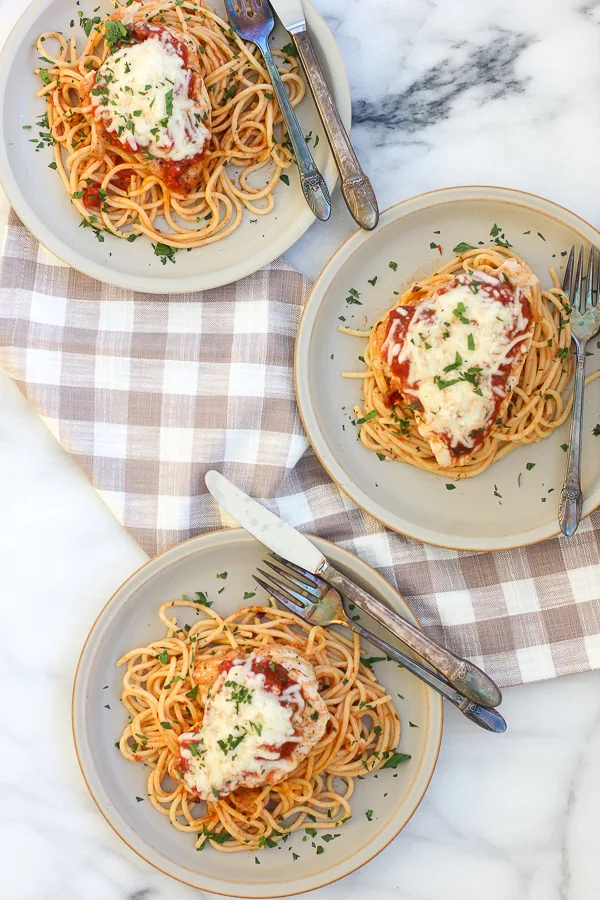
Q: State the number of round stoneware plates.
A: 3